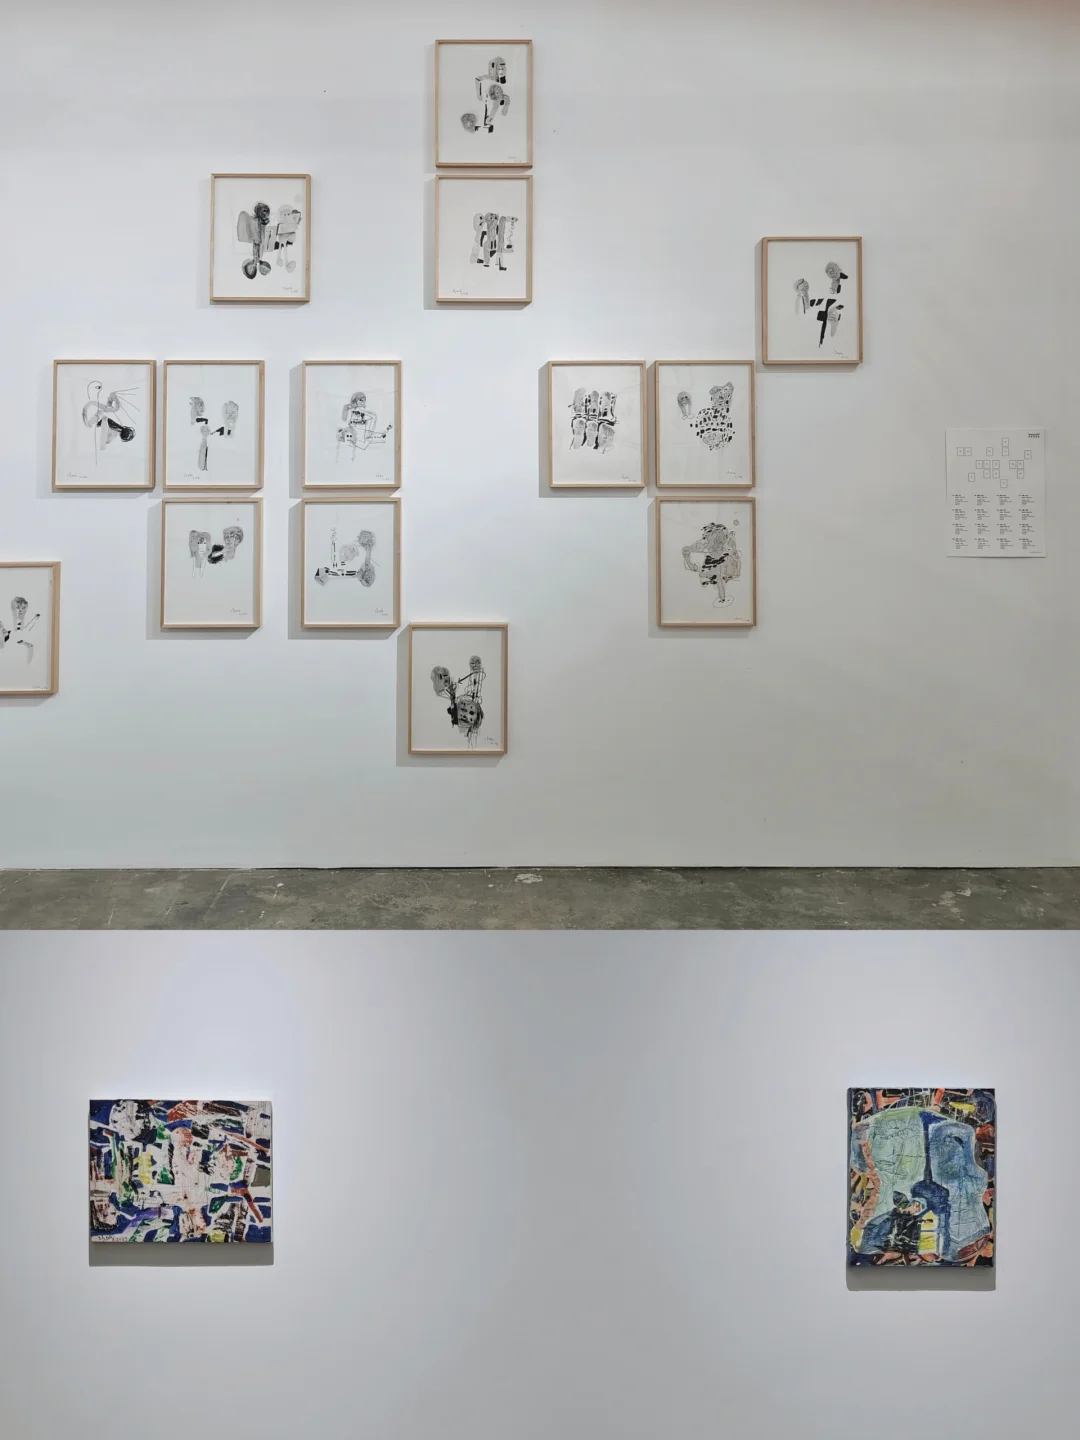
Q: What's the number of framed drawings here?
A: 14